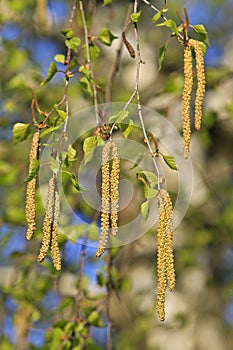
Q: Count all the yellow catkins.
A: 9